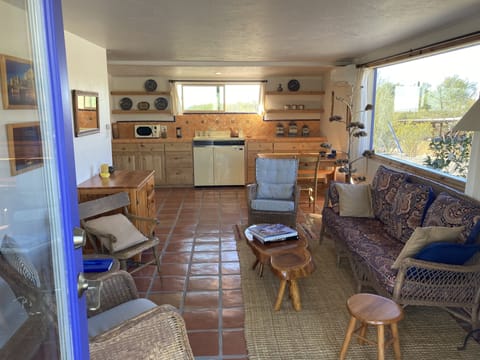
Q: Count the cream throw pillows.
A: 3